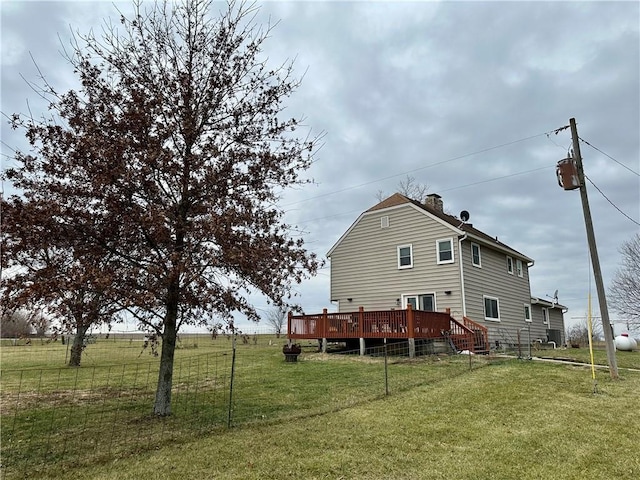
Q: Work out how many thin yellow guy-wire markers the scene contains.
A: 1